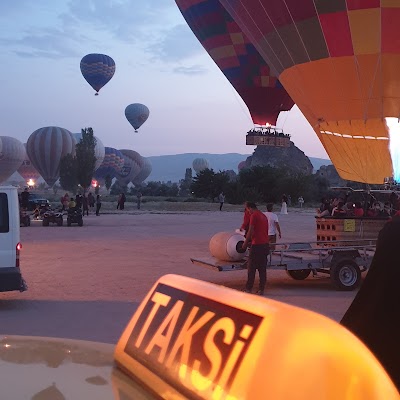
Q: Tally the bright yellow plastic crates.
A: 0